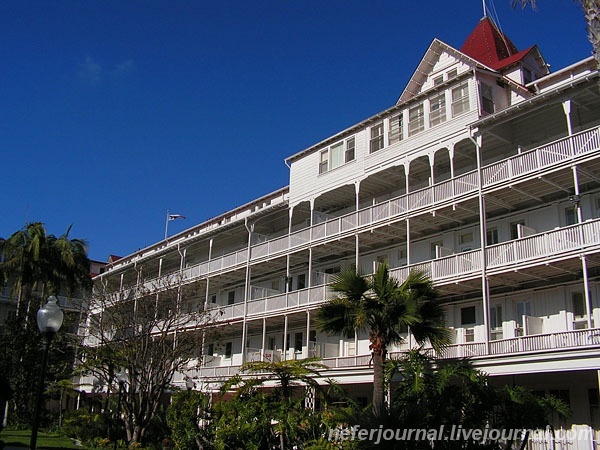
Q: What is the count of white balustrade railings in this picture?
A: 3